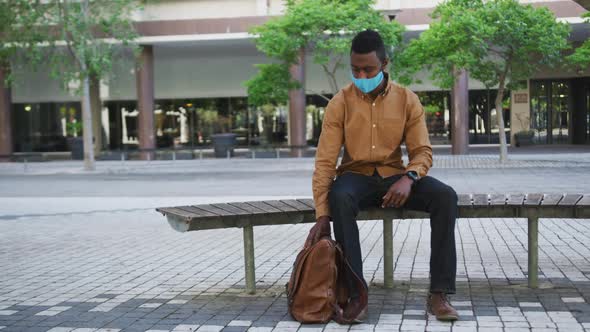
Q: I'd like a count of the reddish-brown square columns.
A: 4